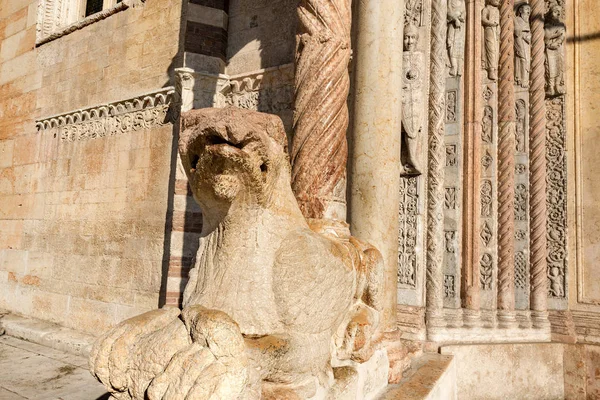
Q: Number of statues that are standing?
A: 5